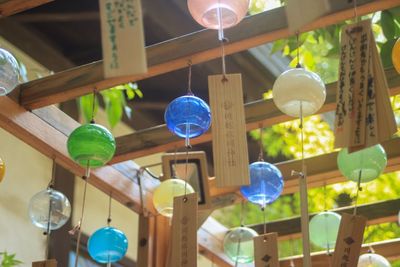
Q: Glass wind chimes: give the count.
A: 15